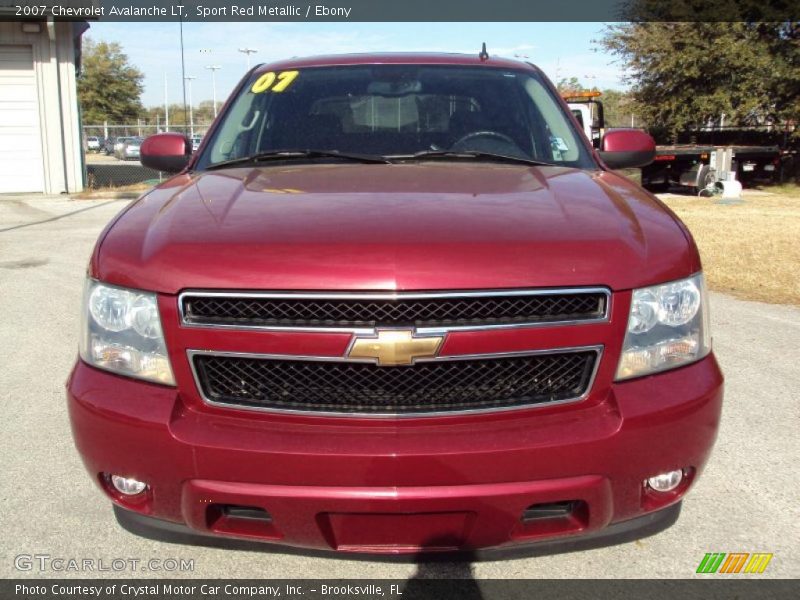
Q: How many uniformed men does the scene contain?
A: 0